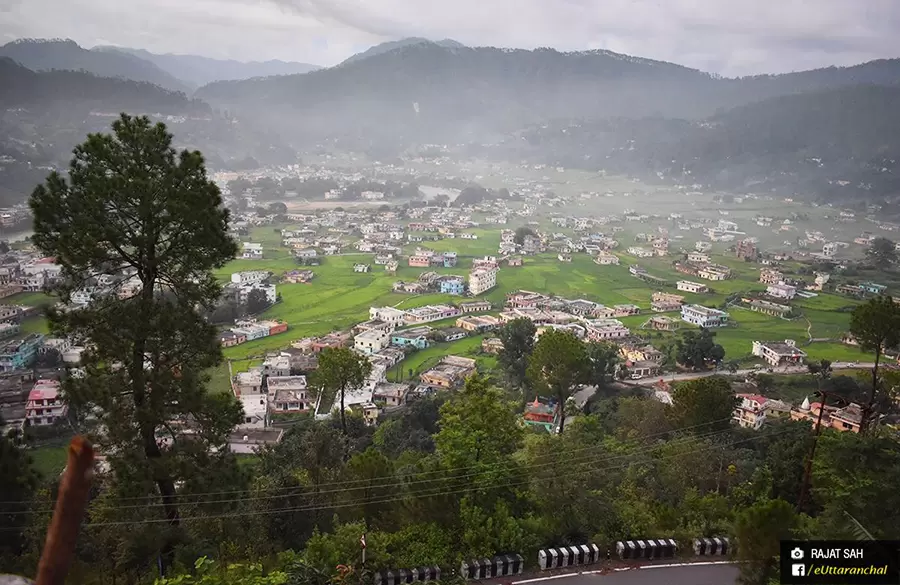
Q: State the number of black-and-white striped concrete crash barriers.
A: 5